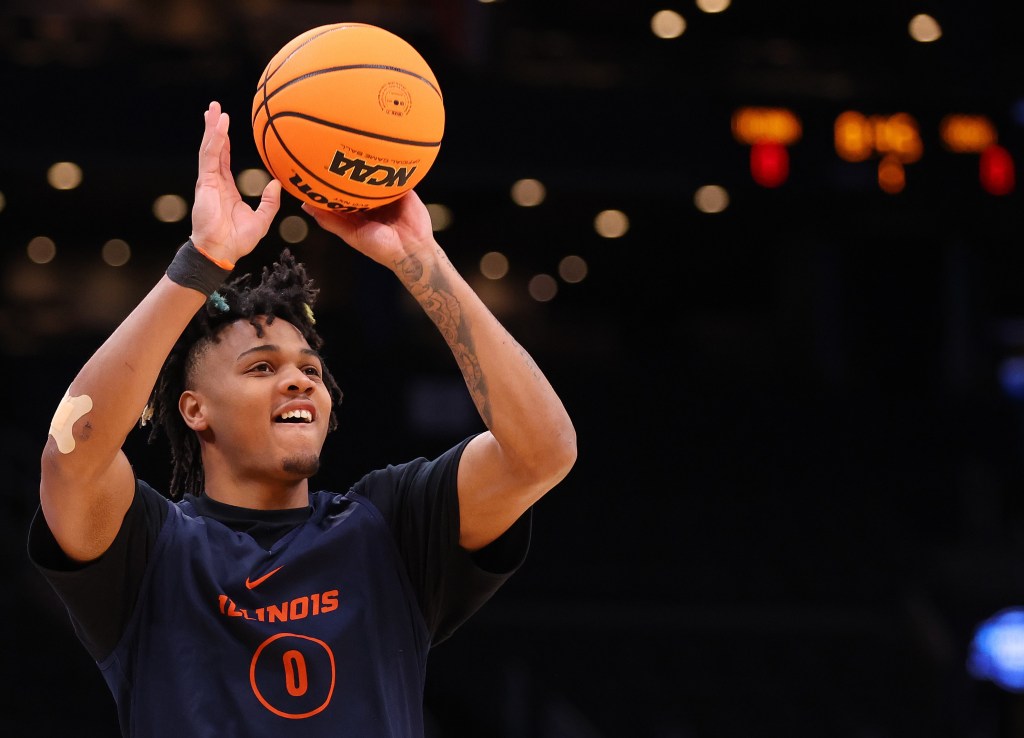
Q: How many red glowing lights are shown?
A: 2